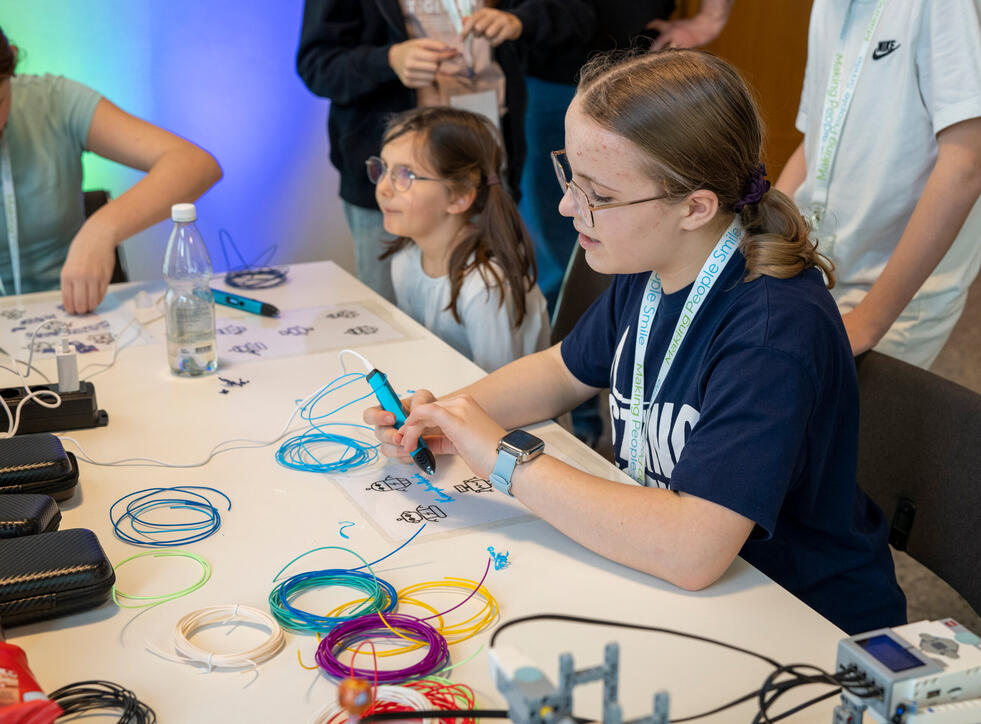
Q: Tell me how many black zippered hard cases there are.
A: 3